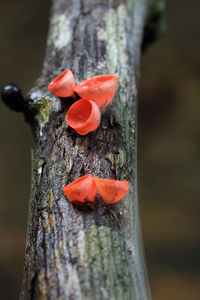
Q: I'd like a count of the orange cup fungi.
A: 5